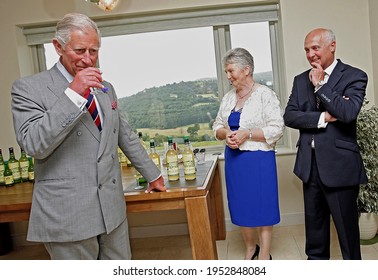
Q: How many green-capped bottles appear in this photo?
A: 2